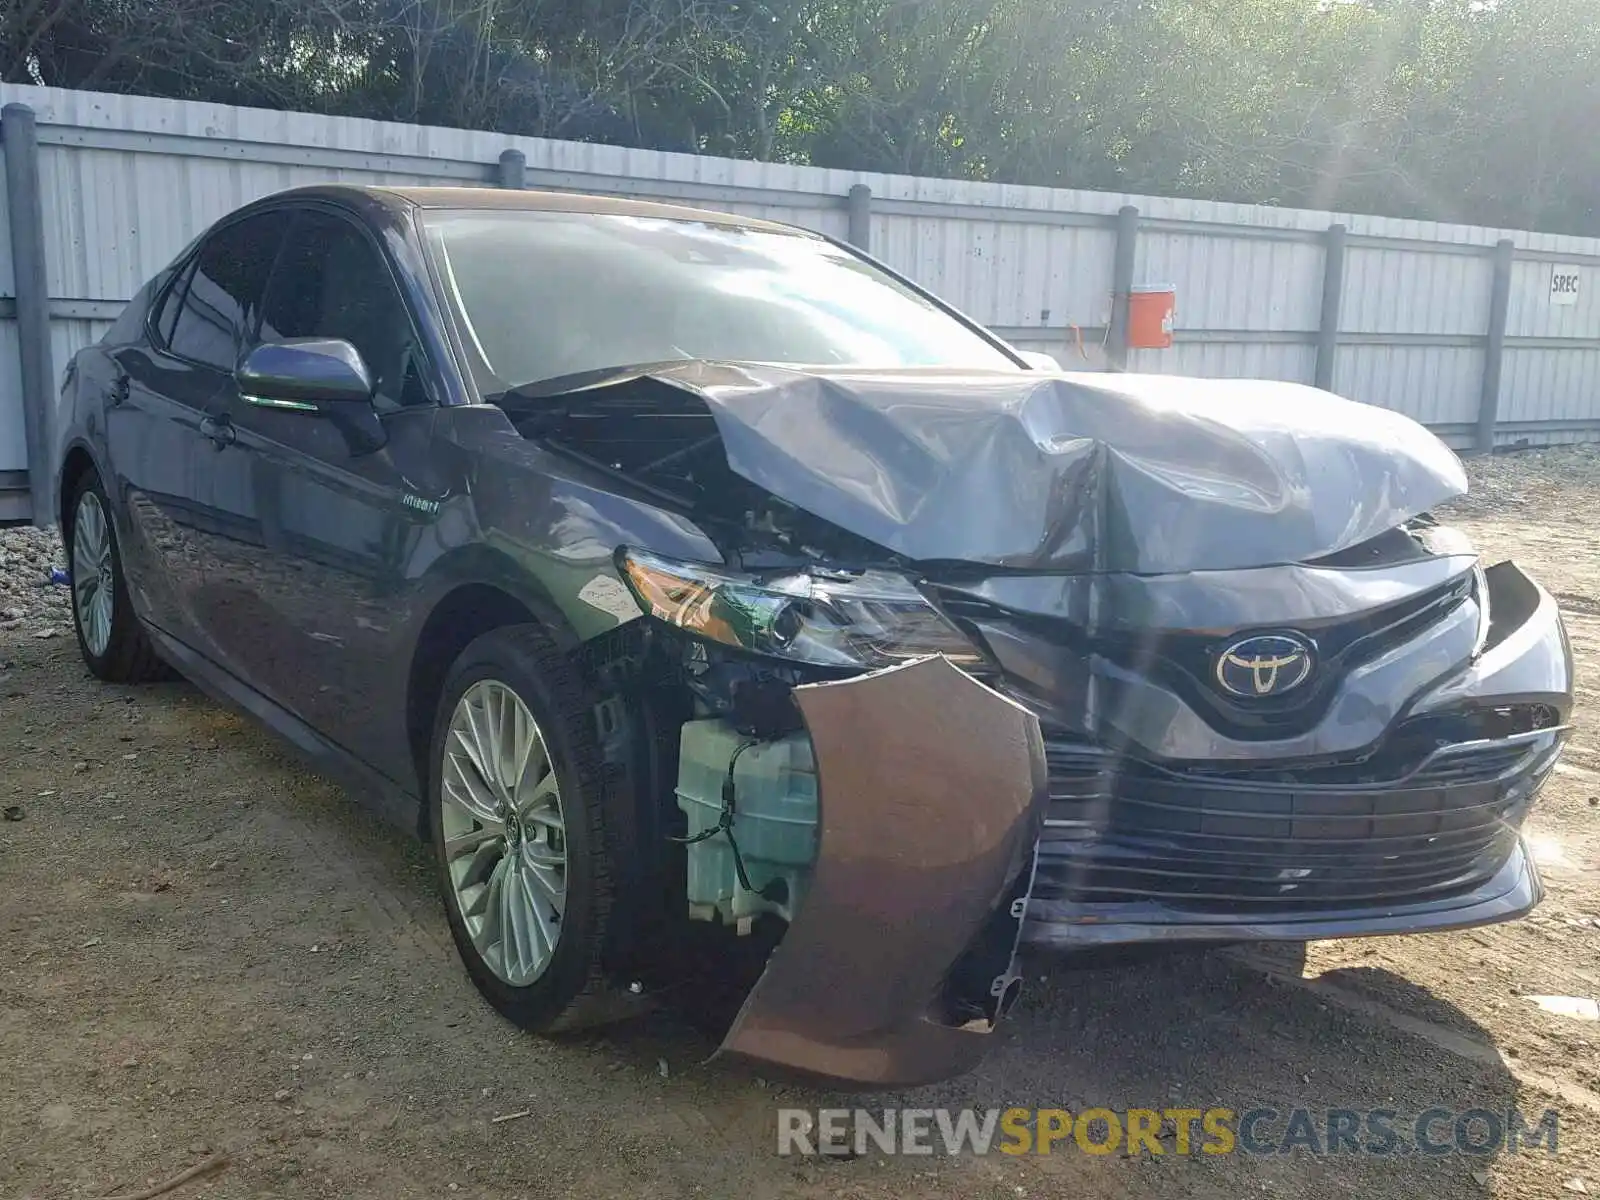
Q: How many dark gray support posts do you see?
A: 6